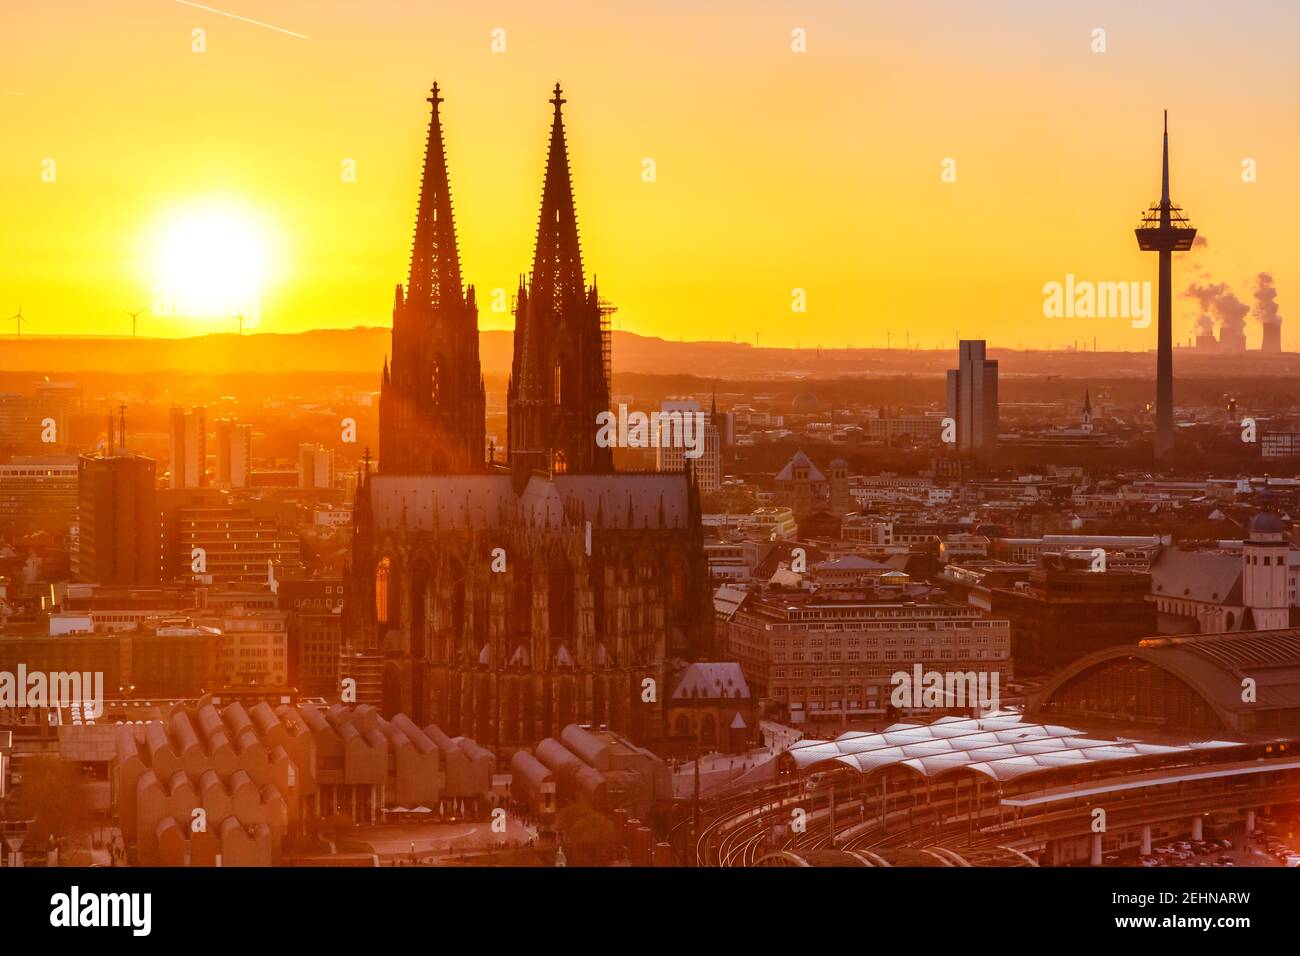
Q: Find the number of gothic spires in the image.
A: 2